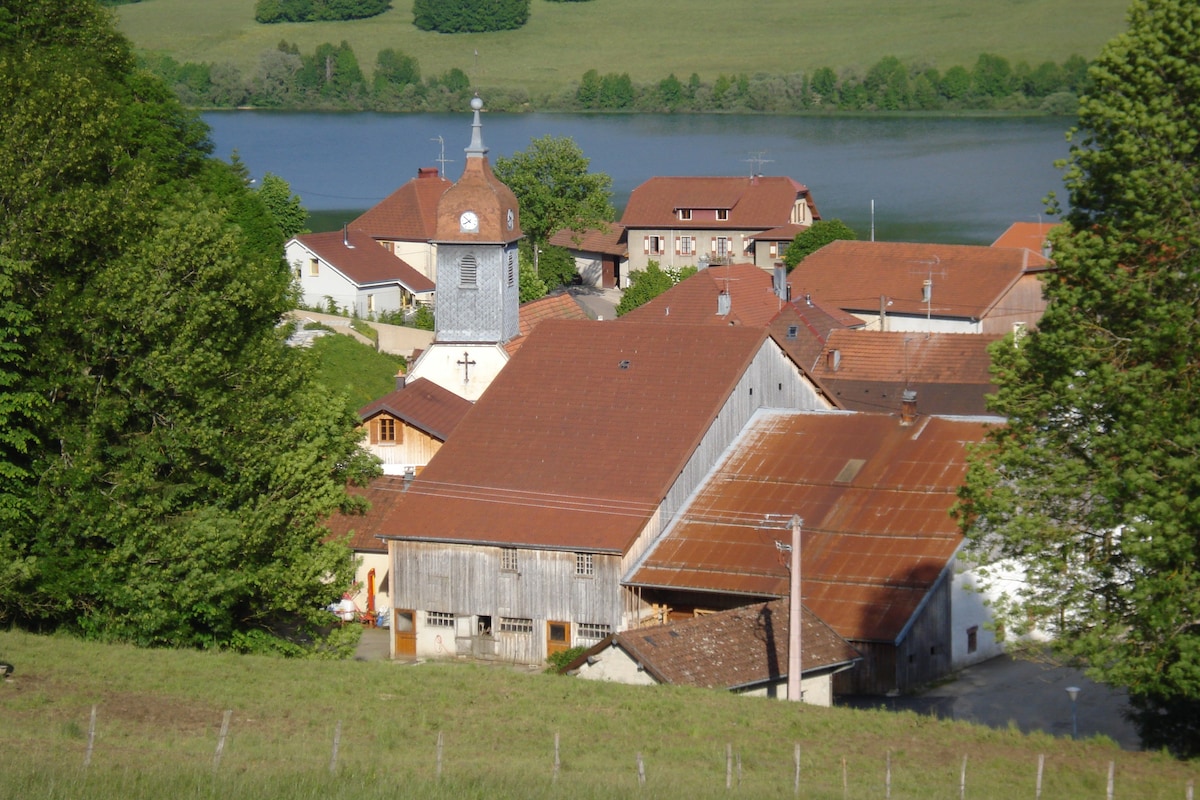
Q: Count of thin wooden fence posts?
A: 15